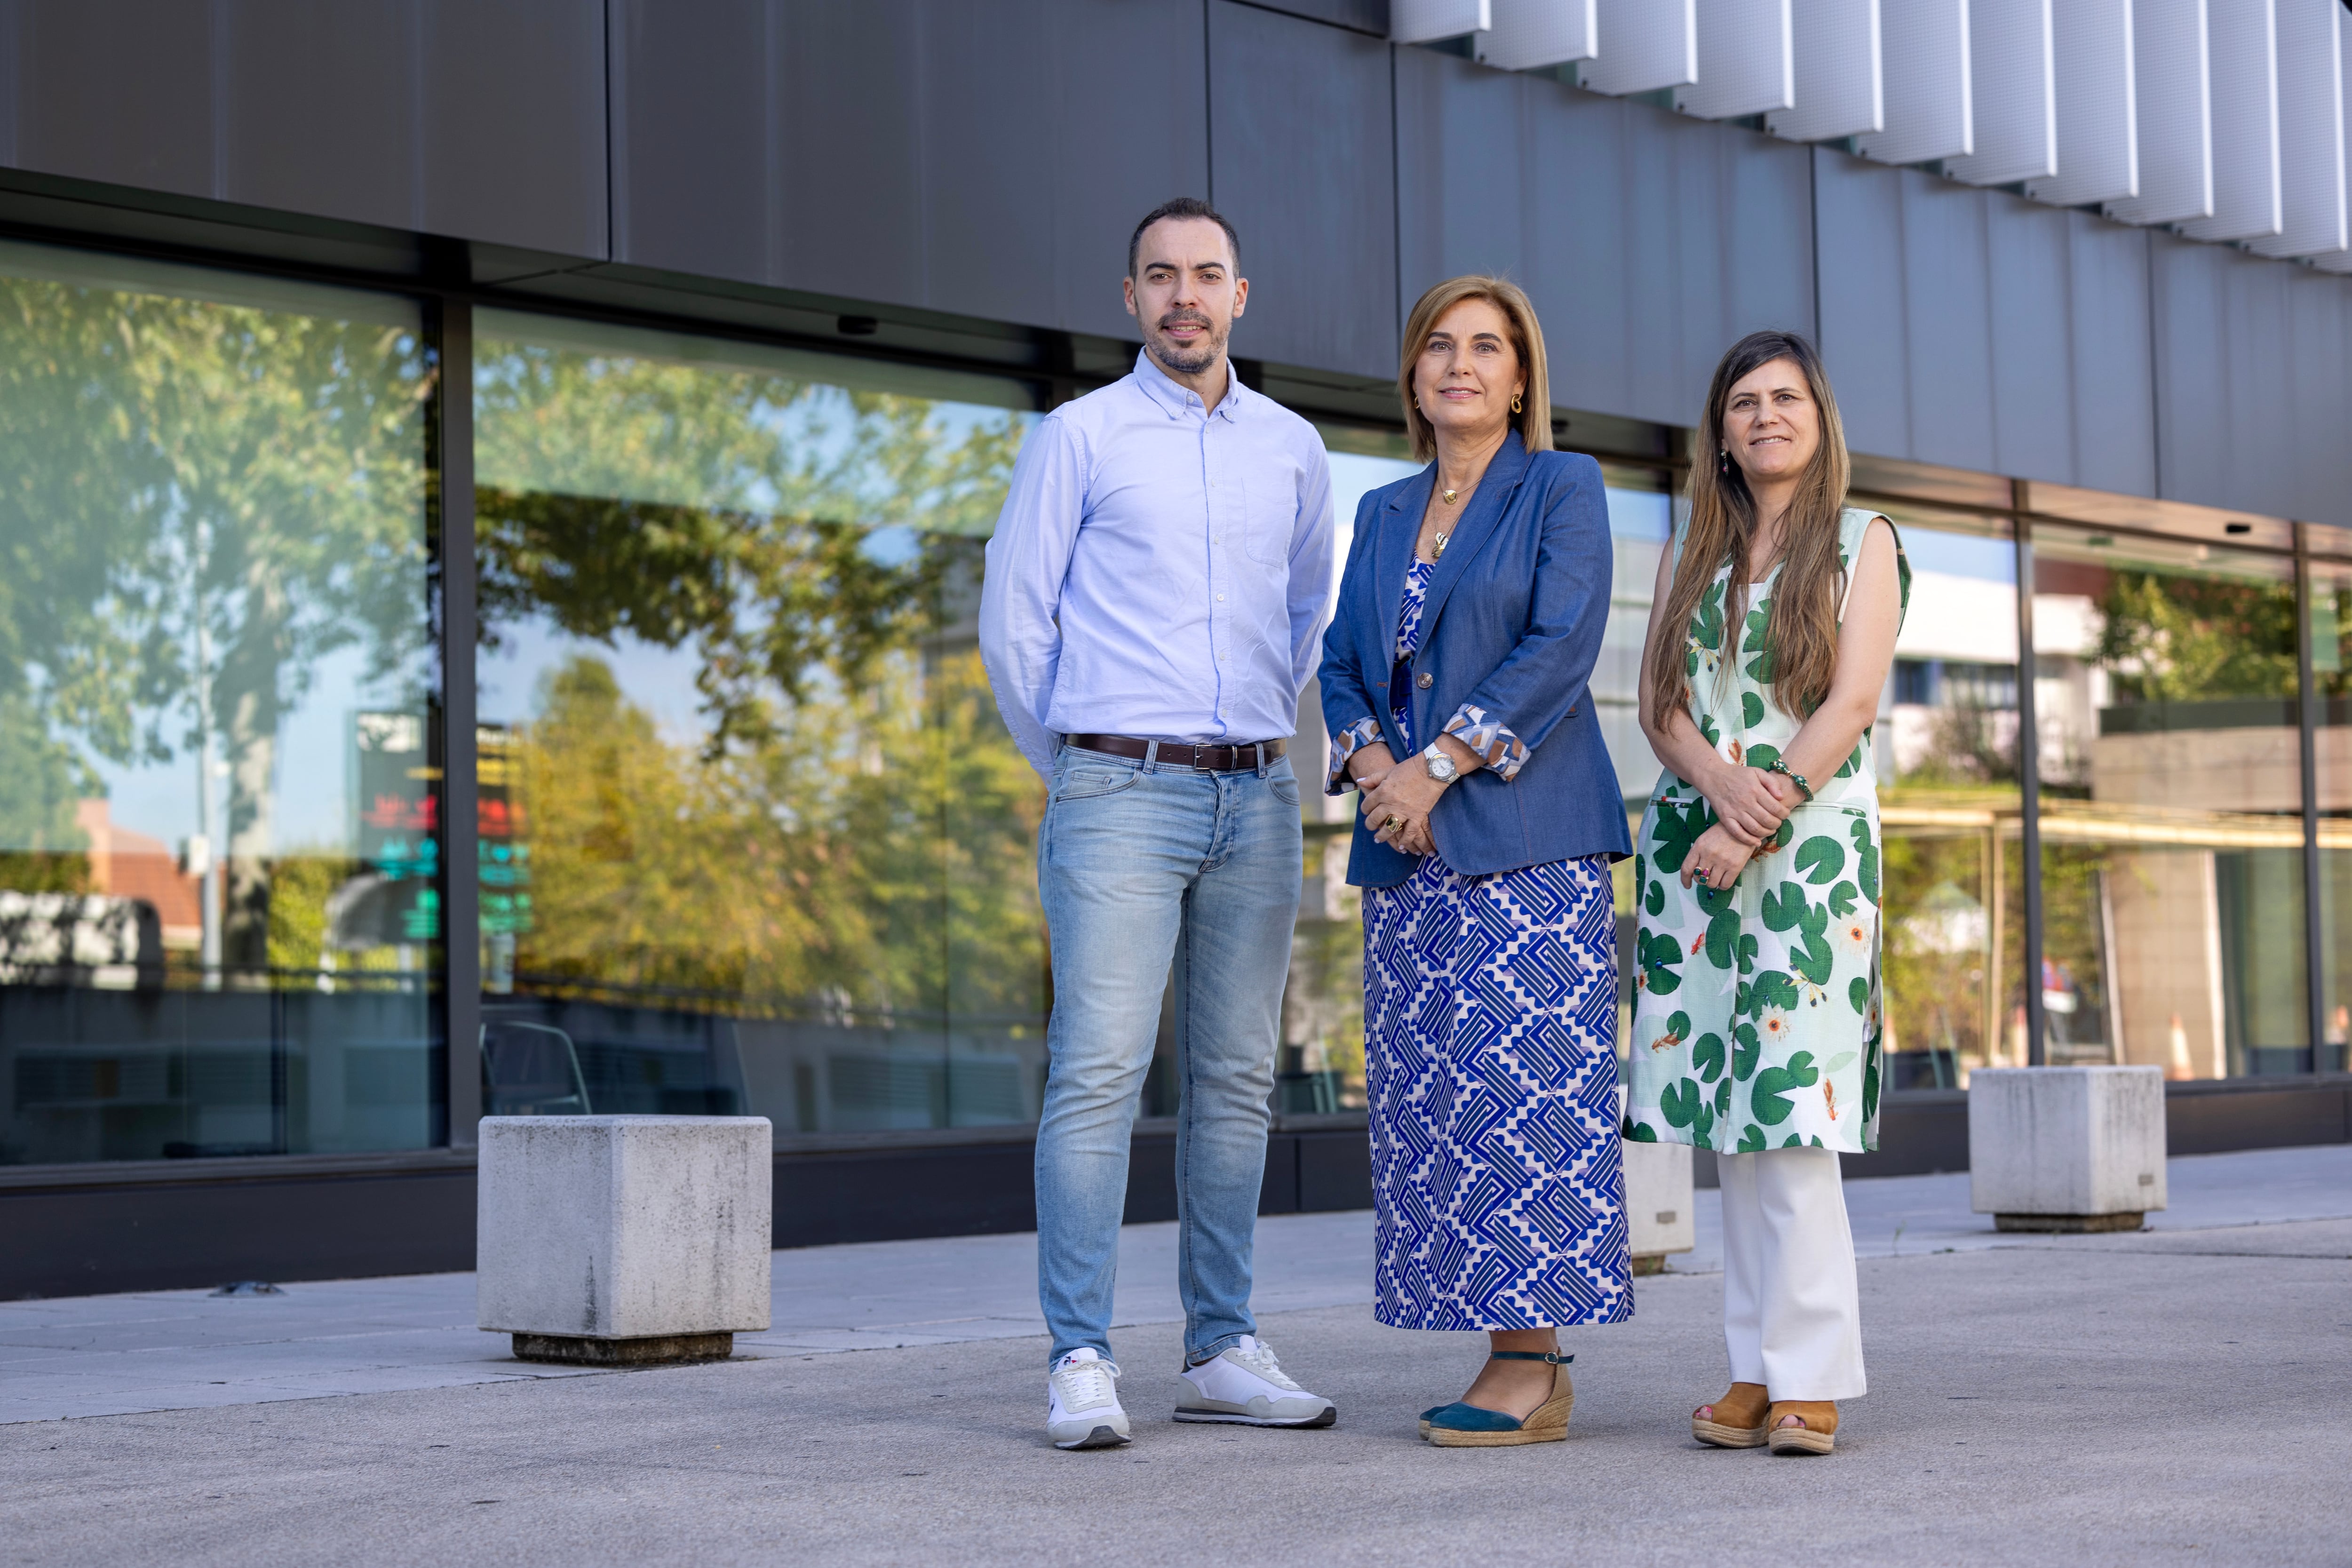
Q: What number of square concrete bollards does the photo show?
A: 3